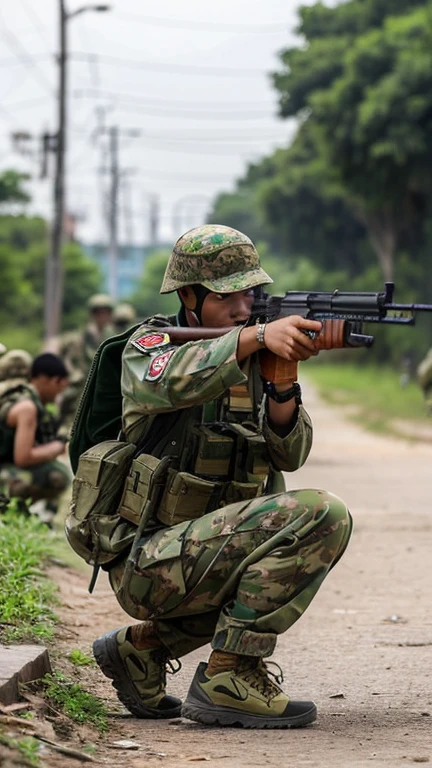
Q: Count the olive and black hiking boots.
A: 2